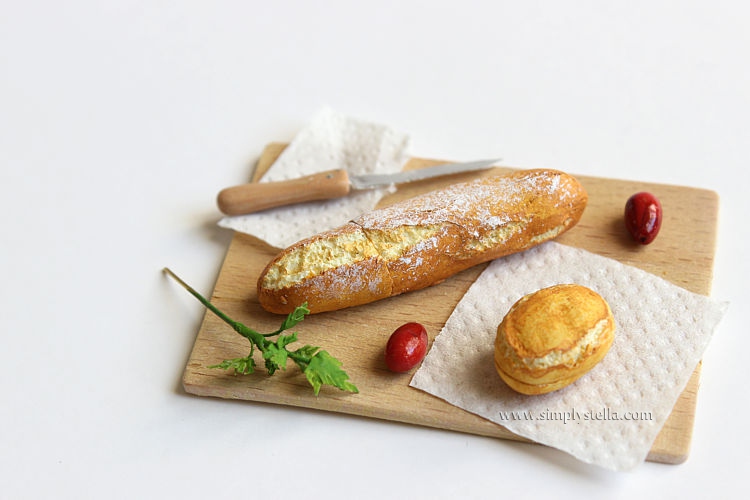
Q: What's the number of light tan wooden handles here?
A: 1